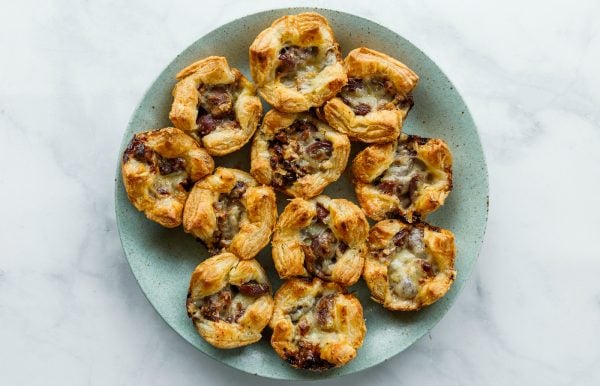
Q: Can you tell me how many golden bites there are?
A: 11